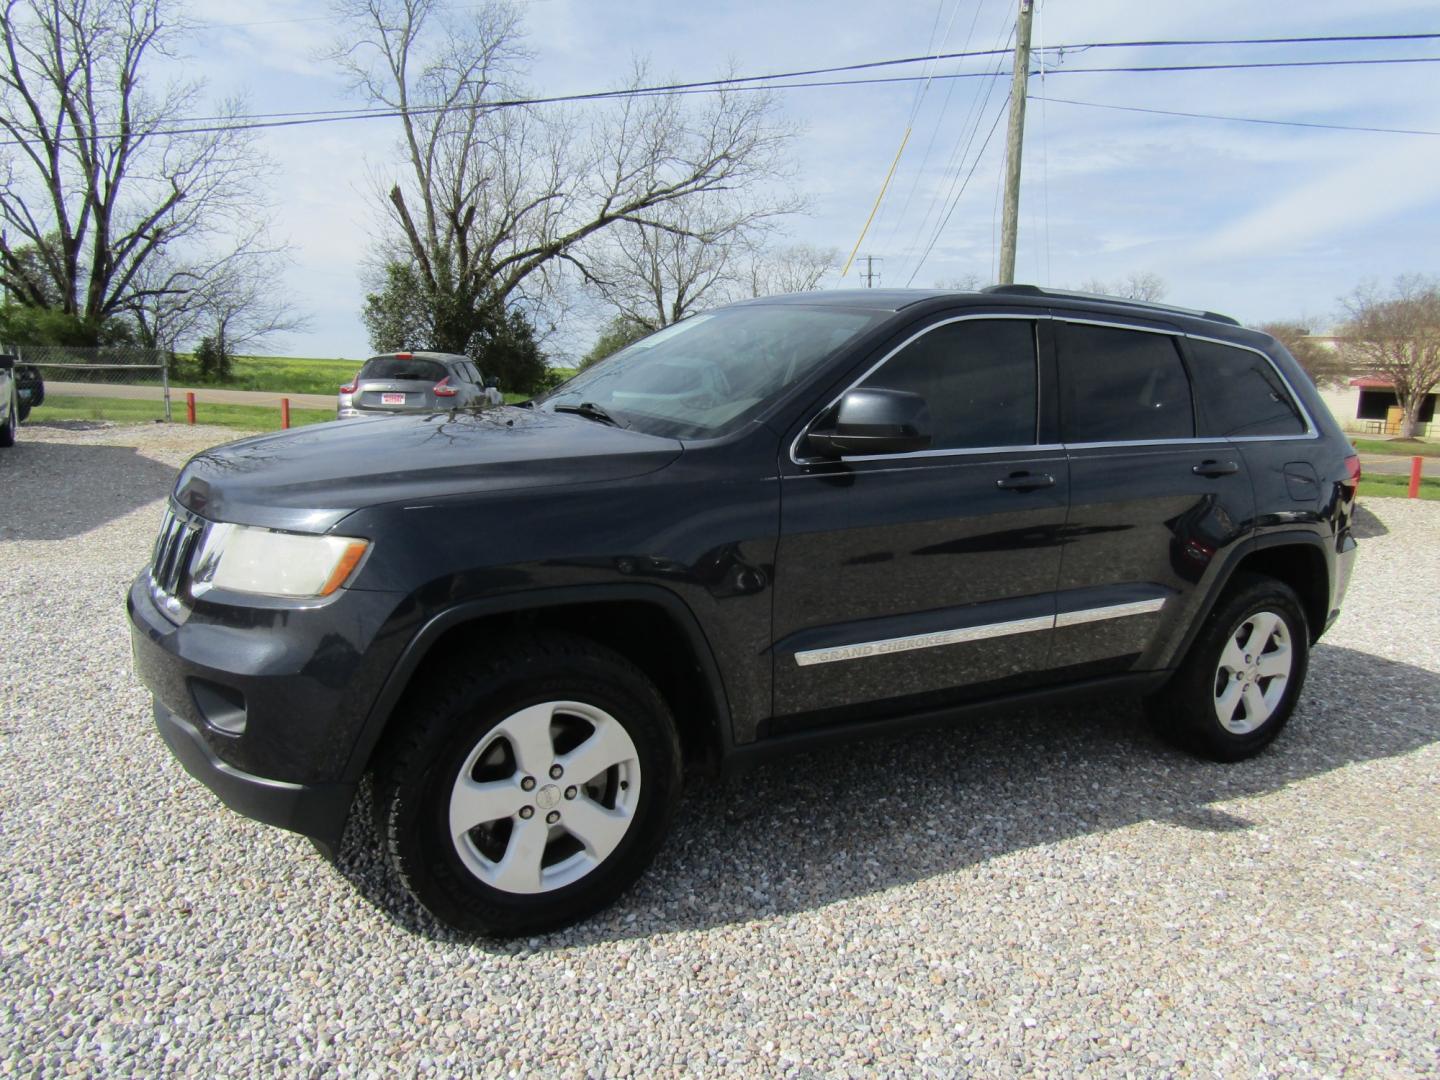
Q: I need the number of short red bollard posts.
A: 3